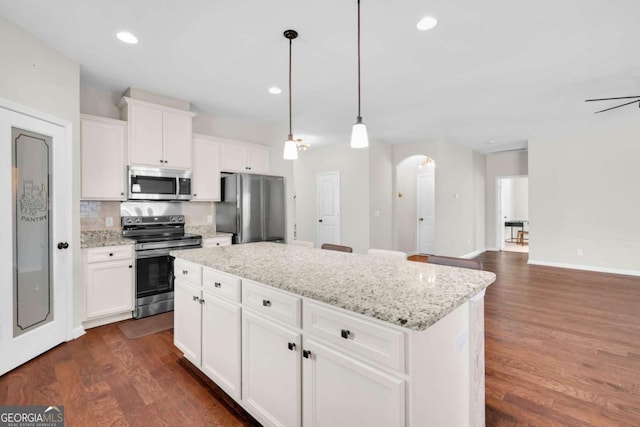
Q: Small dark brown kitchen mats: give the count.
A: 1